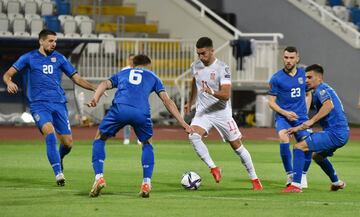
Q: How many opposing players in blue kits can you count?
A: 4